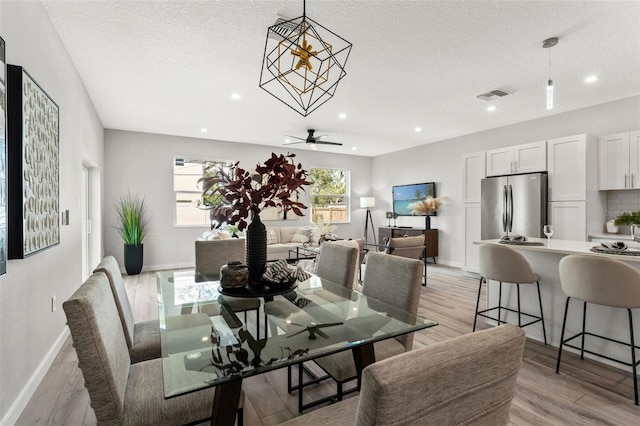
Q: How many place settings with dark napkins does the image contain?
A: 2